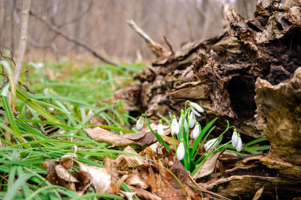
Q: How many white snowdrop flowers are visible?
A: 11